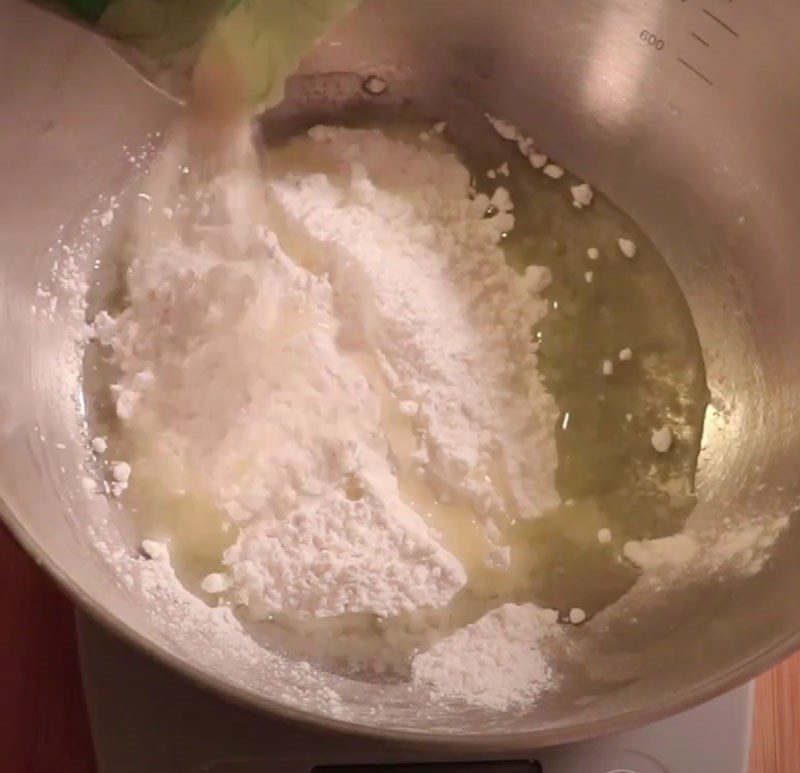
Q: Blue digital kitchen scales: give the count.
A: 0